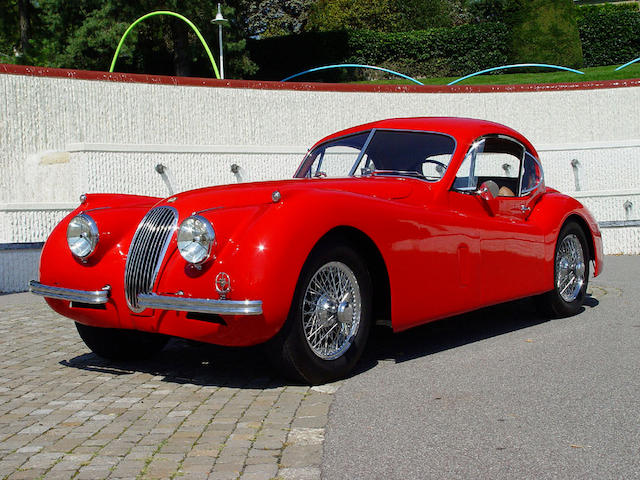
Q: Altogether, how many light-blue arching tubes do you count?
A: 3